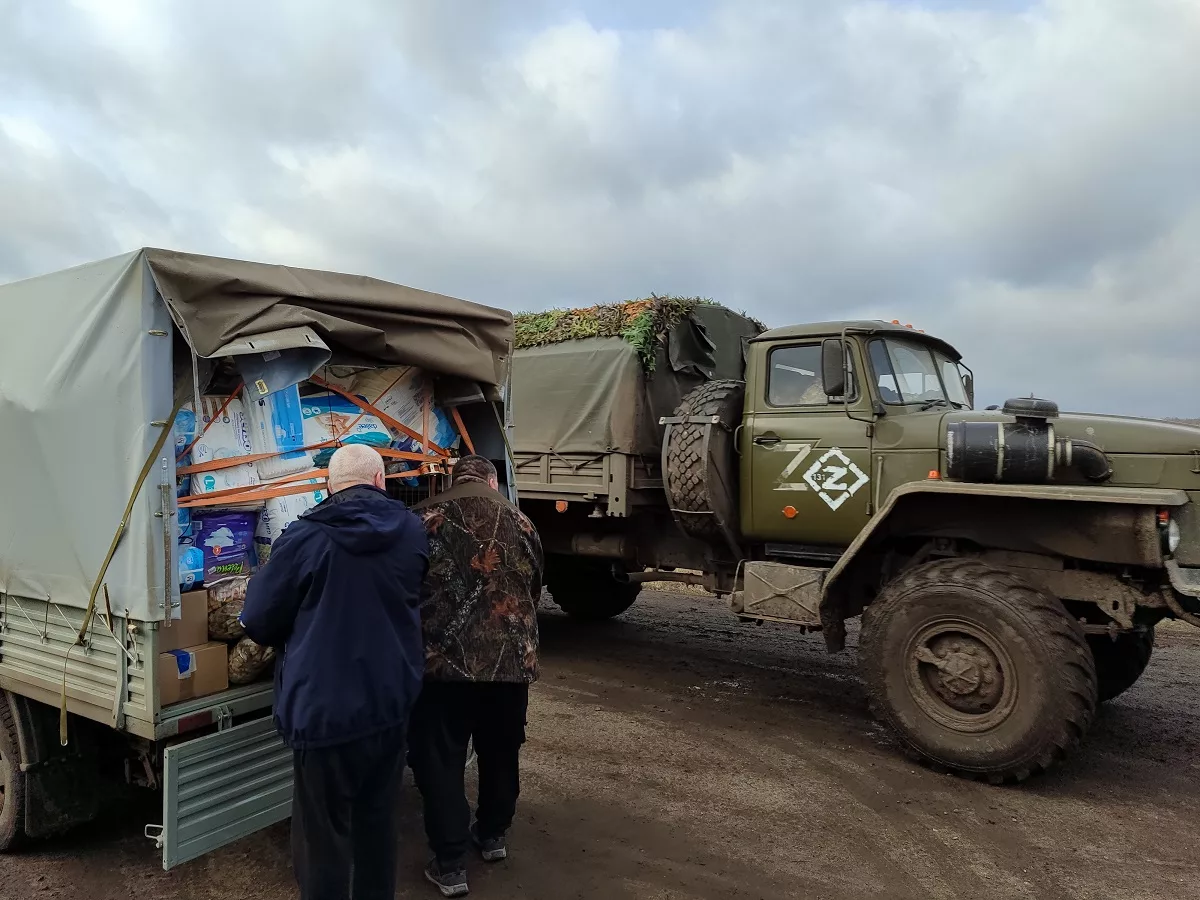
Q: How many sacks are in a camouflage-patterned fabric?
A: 2